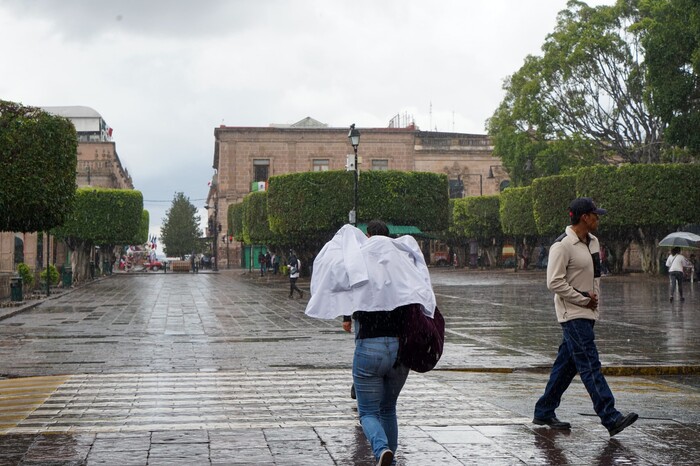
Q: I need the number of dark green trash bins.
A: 2